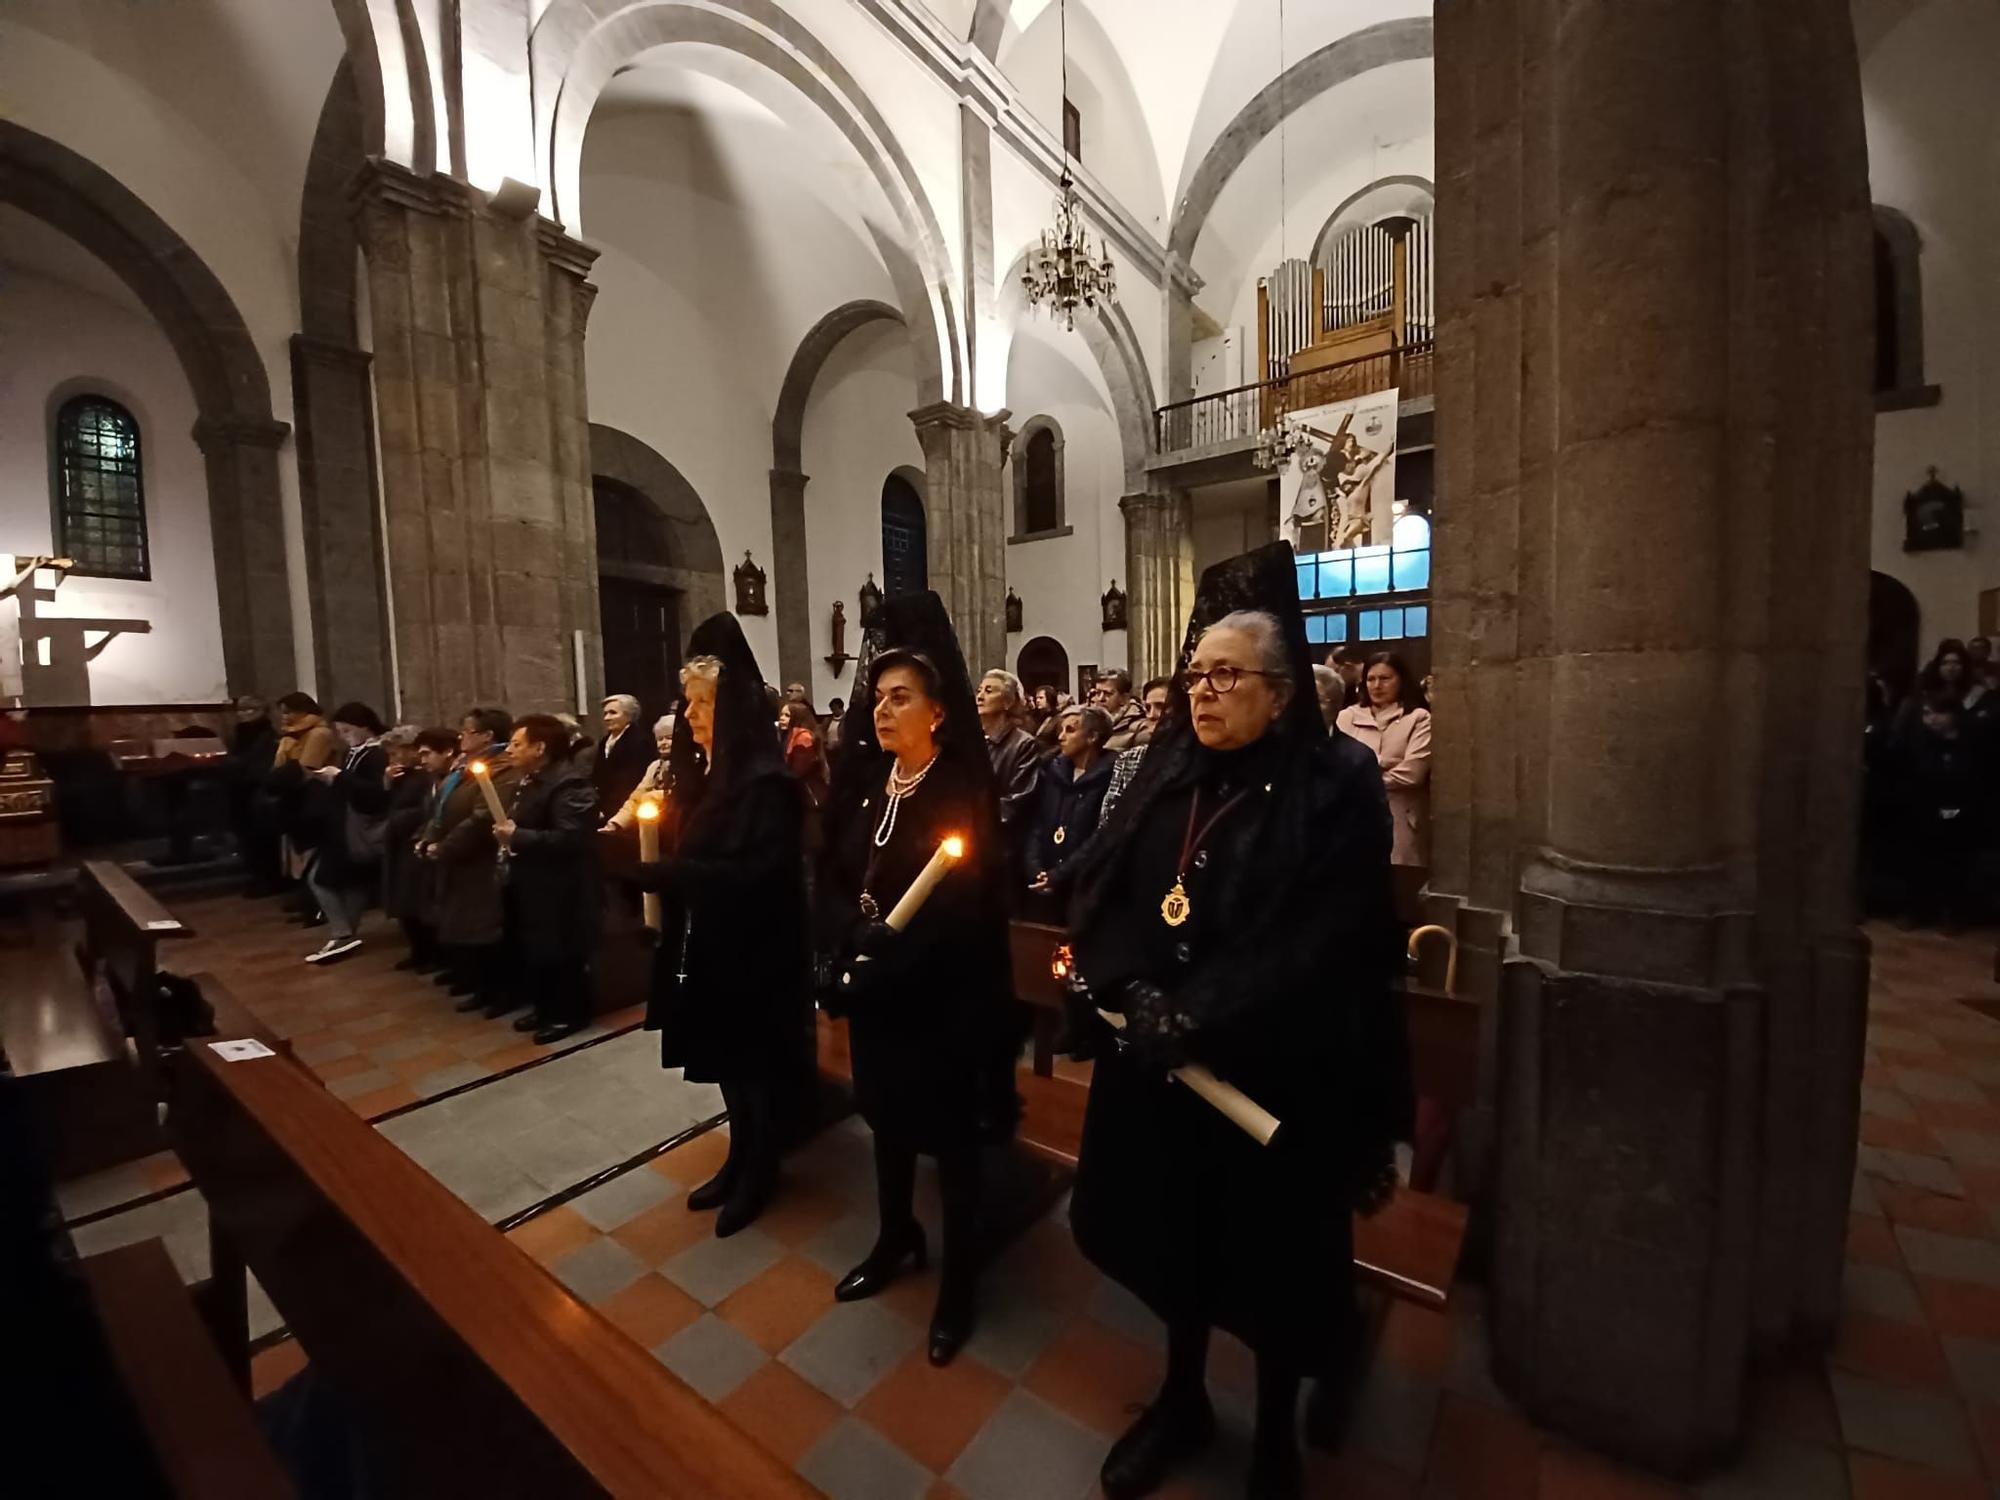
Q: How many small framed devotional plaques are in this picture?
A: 5